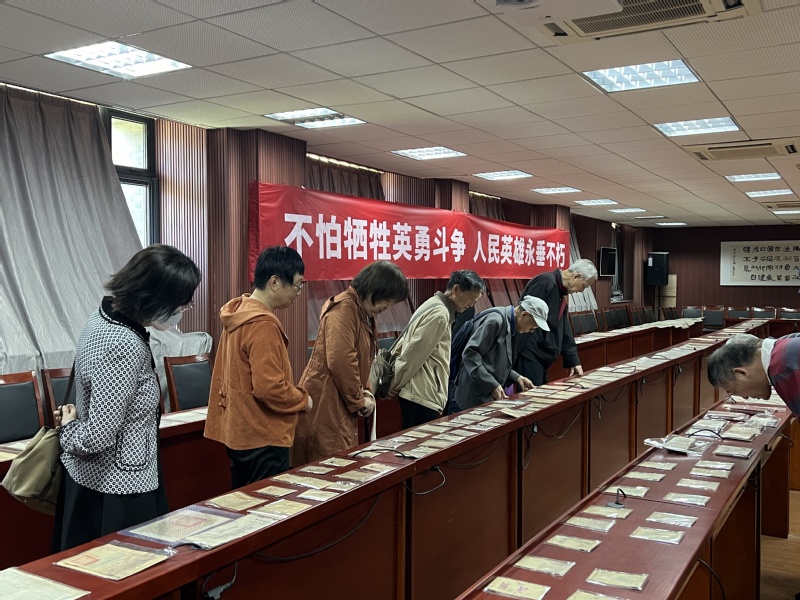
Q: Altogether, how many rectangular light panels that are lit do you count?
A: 14